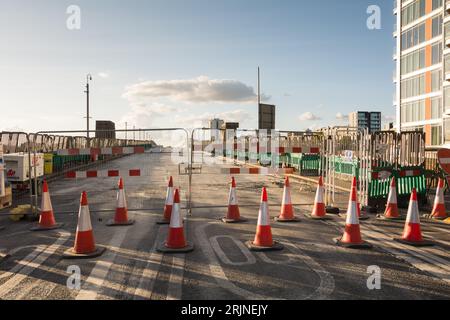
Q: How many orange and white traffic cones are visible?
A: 14